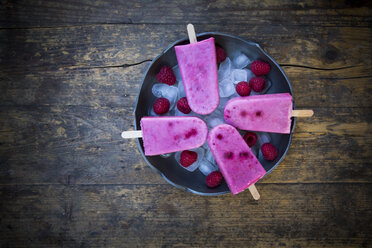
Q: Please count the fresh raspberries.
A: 11